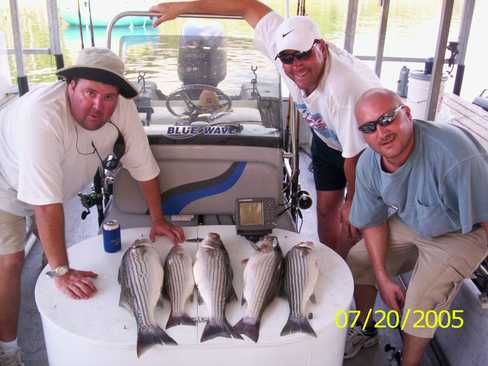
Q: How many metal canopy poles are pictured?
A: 6